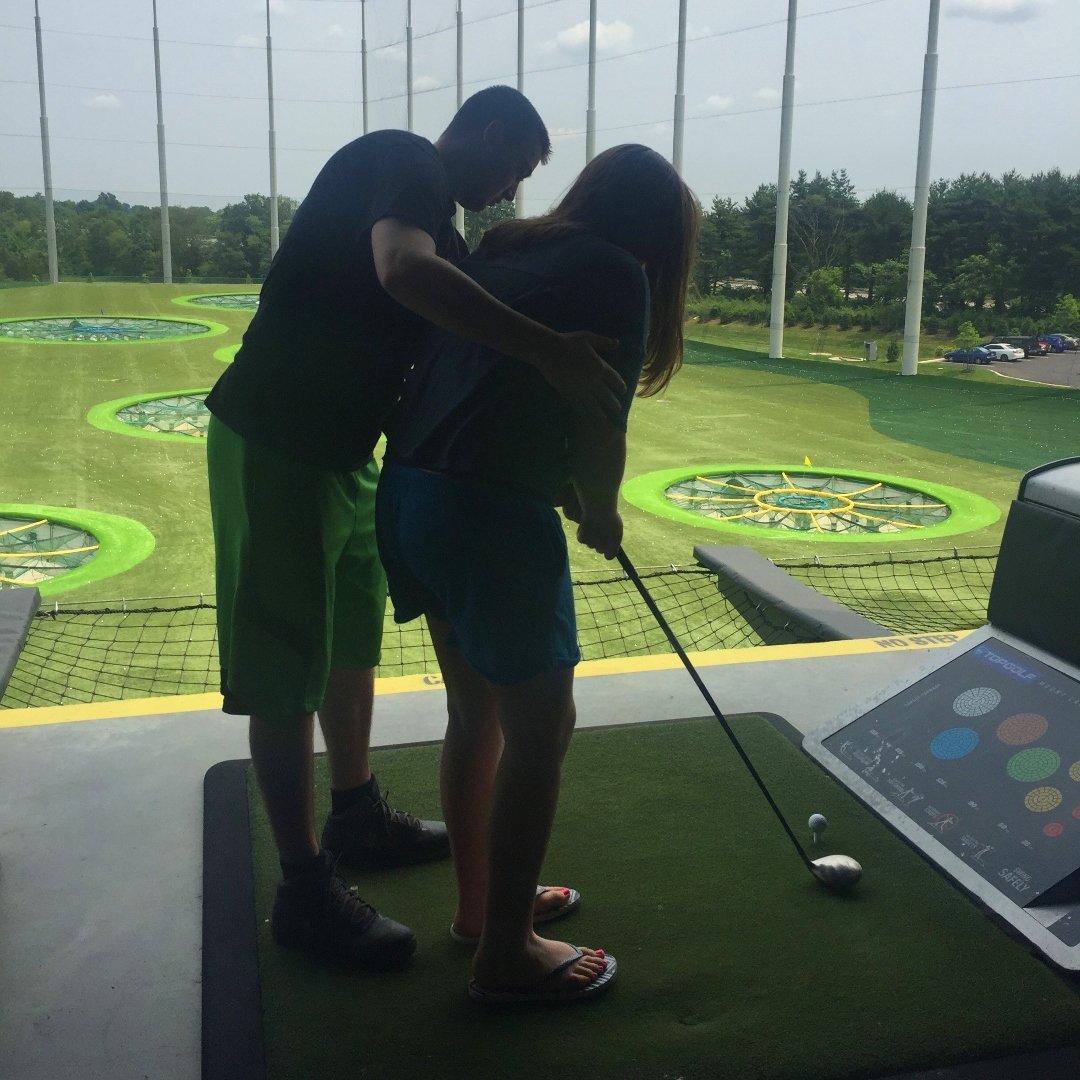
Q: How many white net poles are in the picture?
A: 11